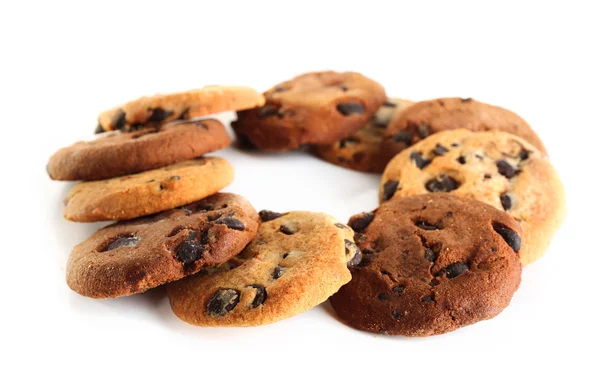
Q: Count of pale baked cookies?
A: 5